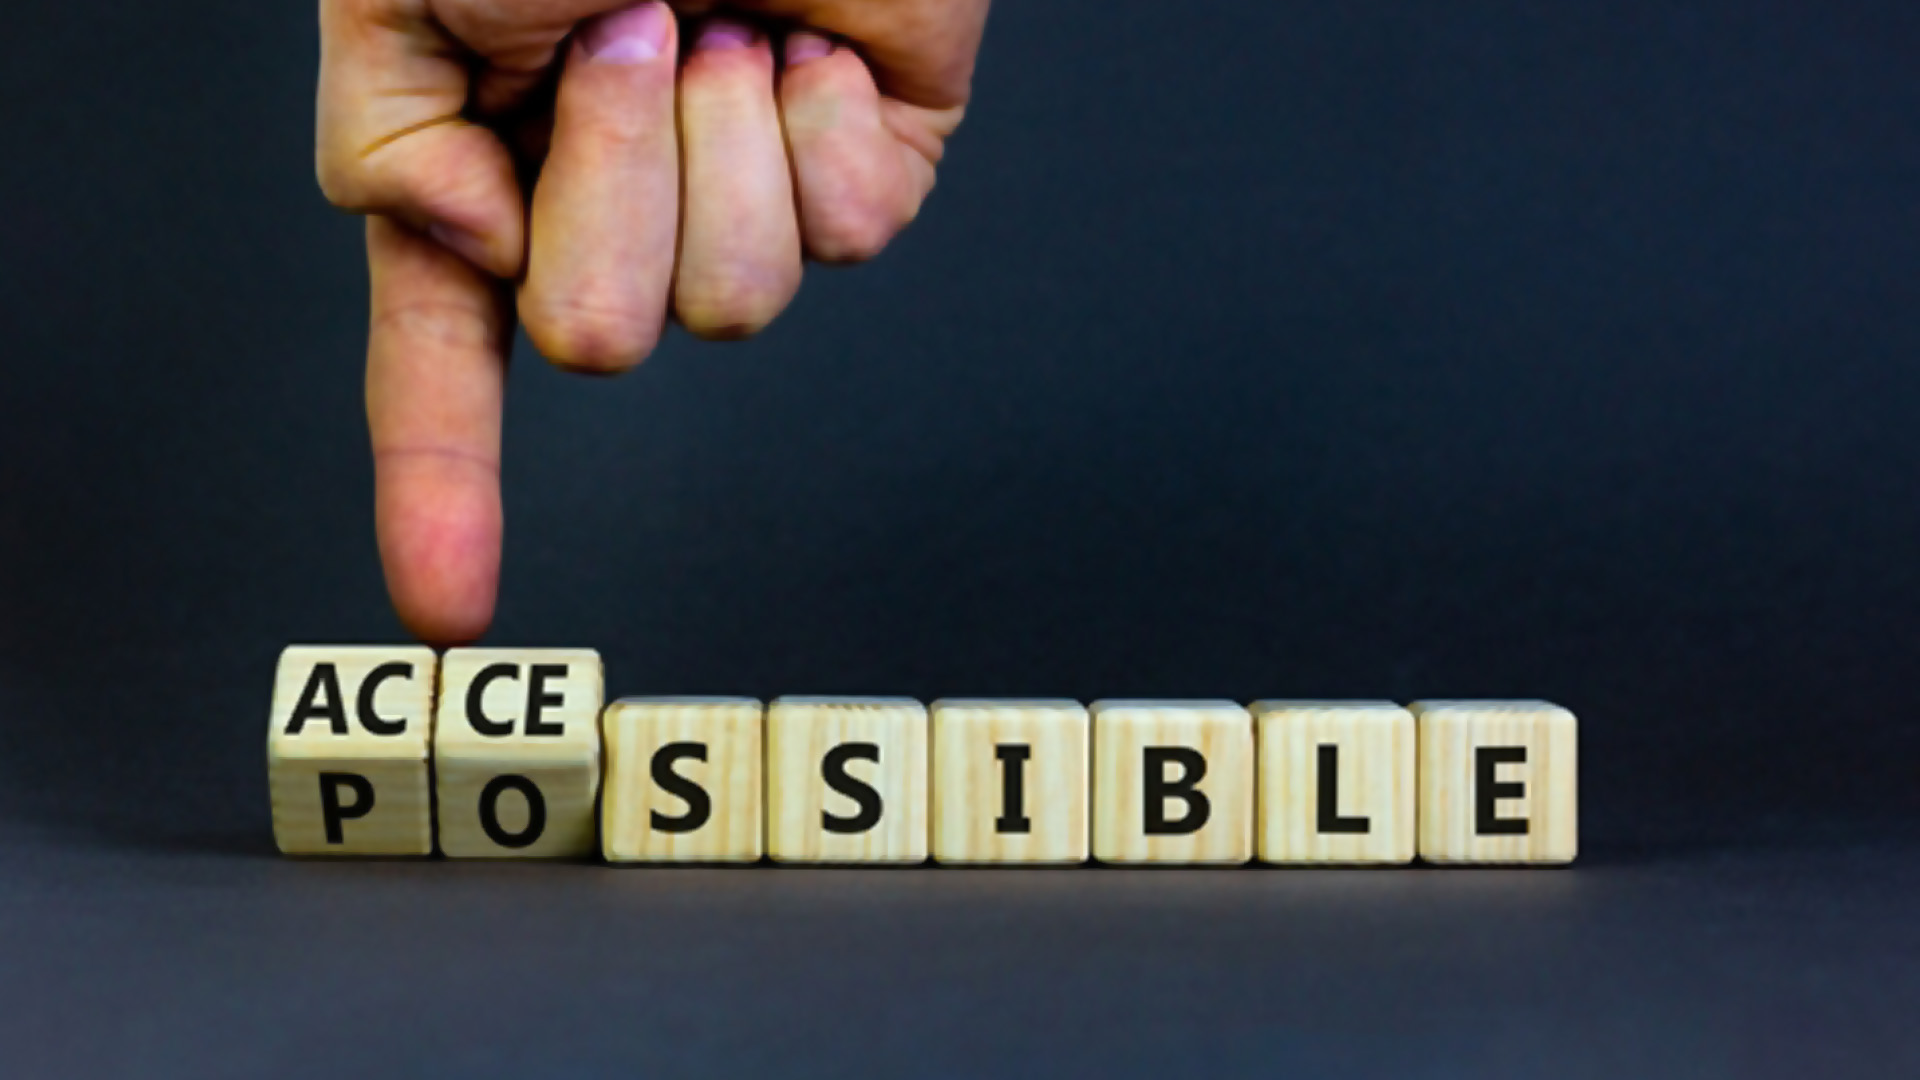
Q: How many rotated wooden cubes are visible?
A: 2